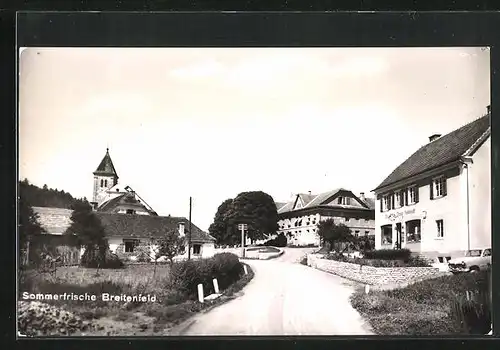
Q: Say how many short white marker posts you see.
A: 4